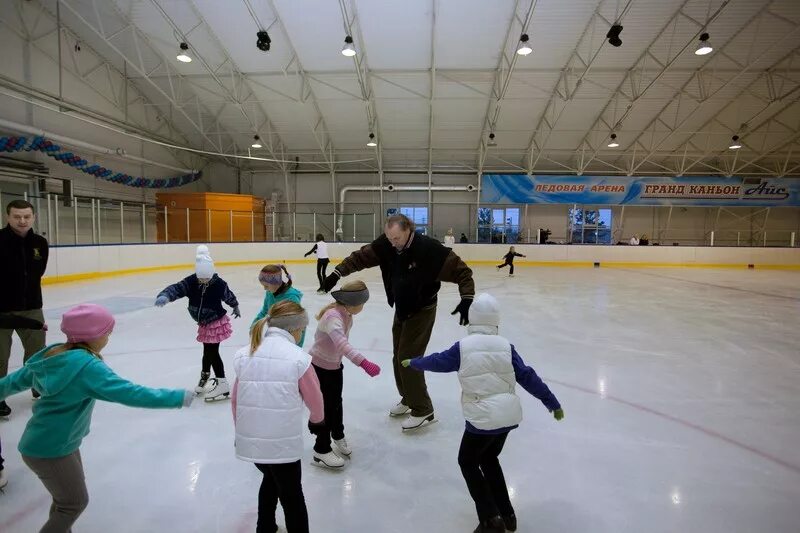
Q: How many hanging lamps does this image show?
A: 9